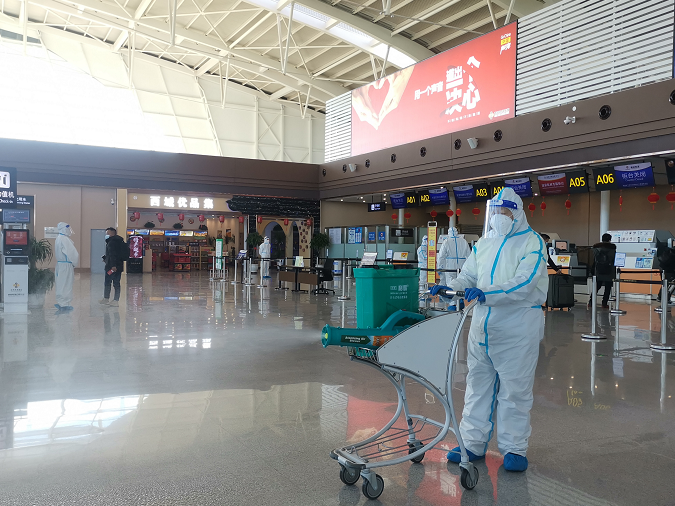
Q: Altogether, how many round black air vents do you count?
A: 10